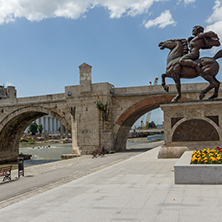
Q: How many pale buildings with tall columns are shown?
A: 1